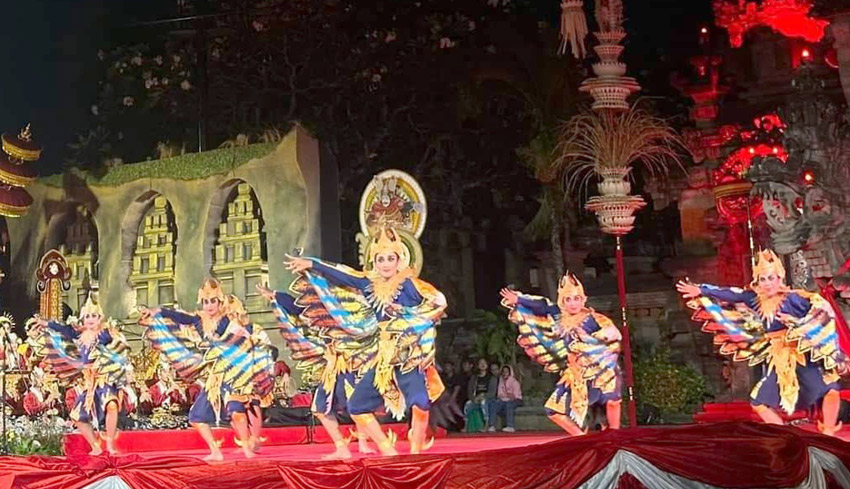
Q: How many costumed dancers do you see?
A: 7